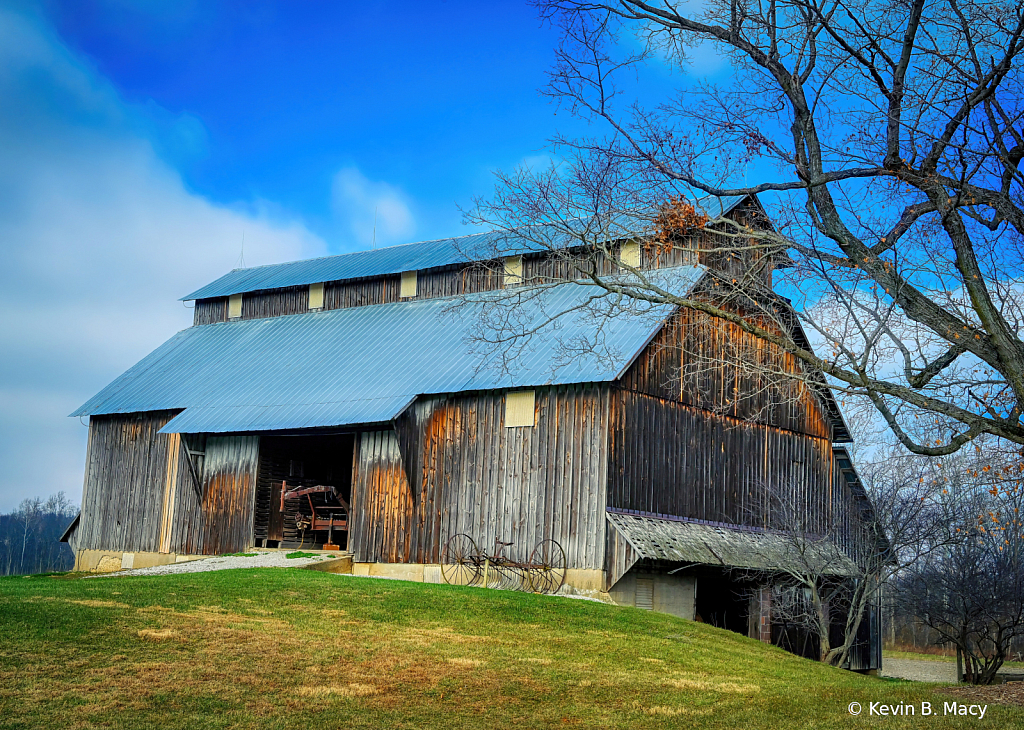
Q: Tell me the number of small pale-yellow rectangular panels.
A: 6